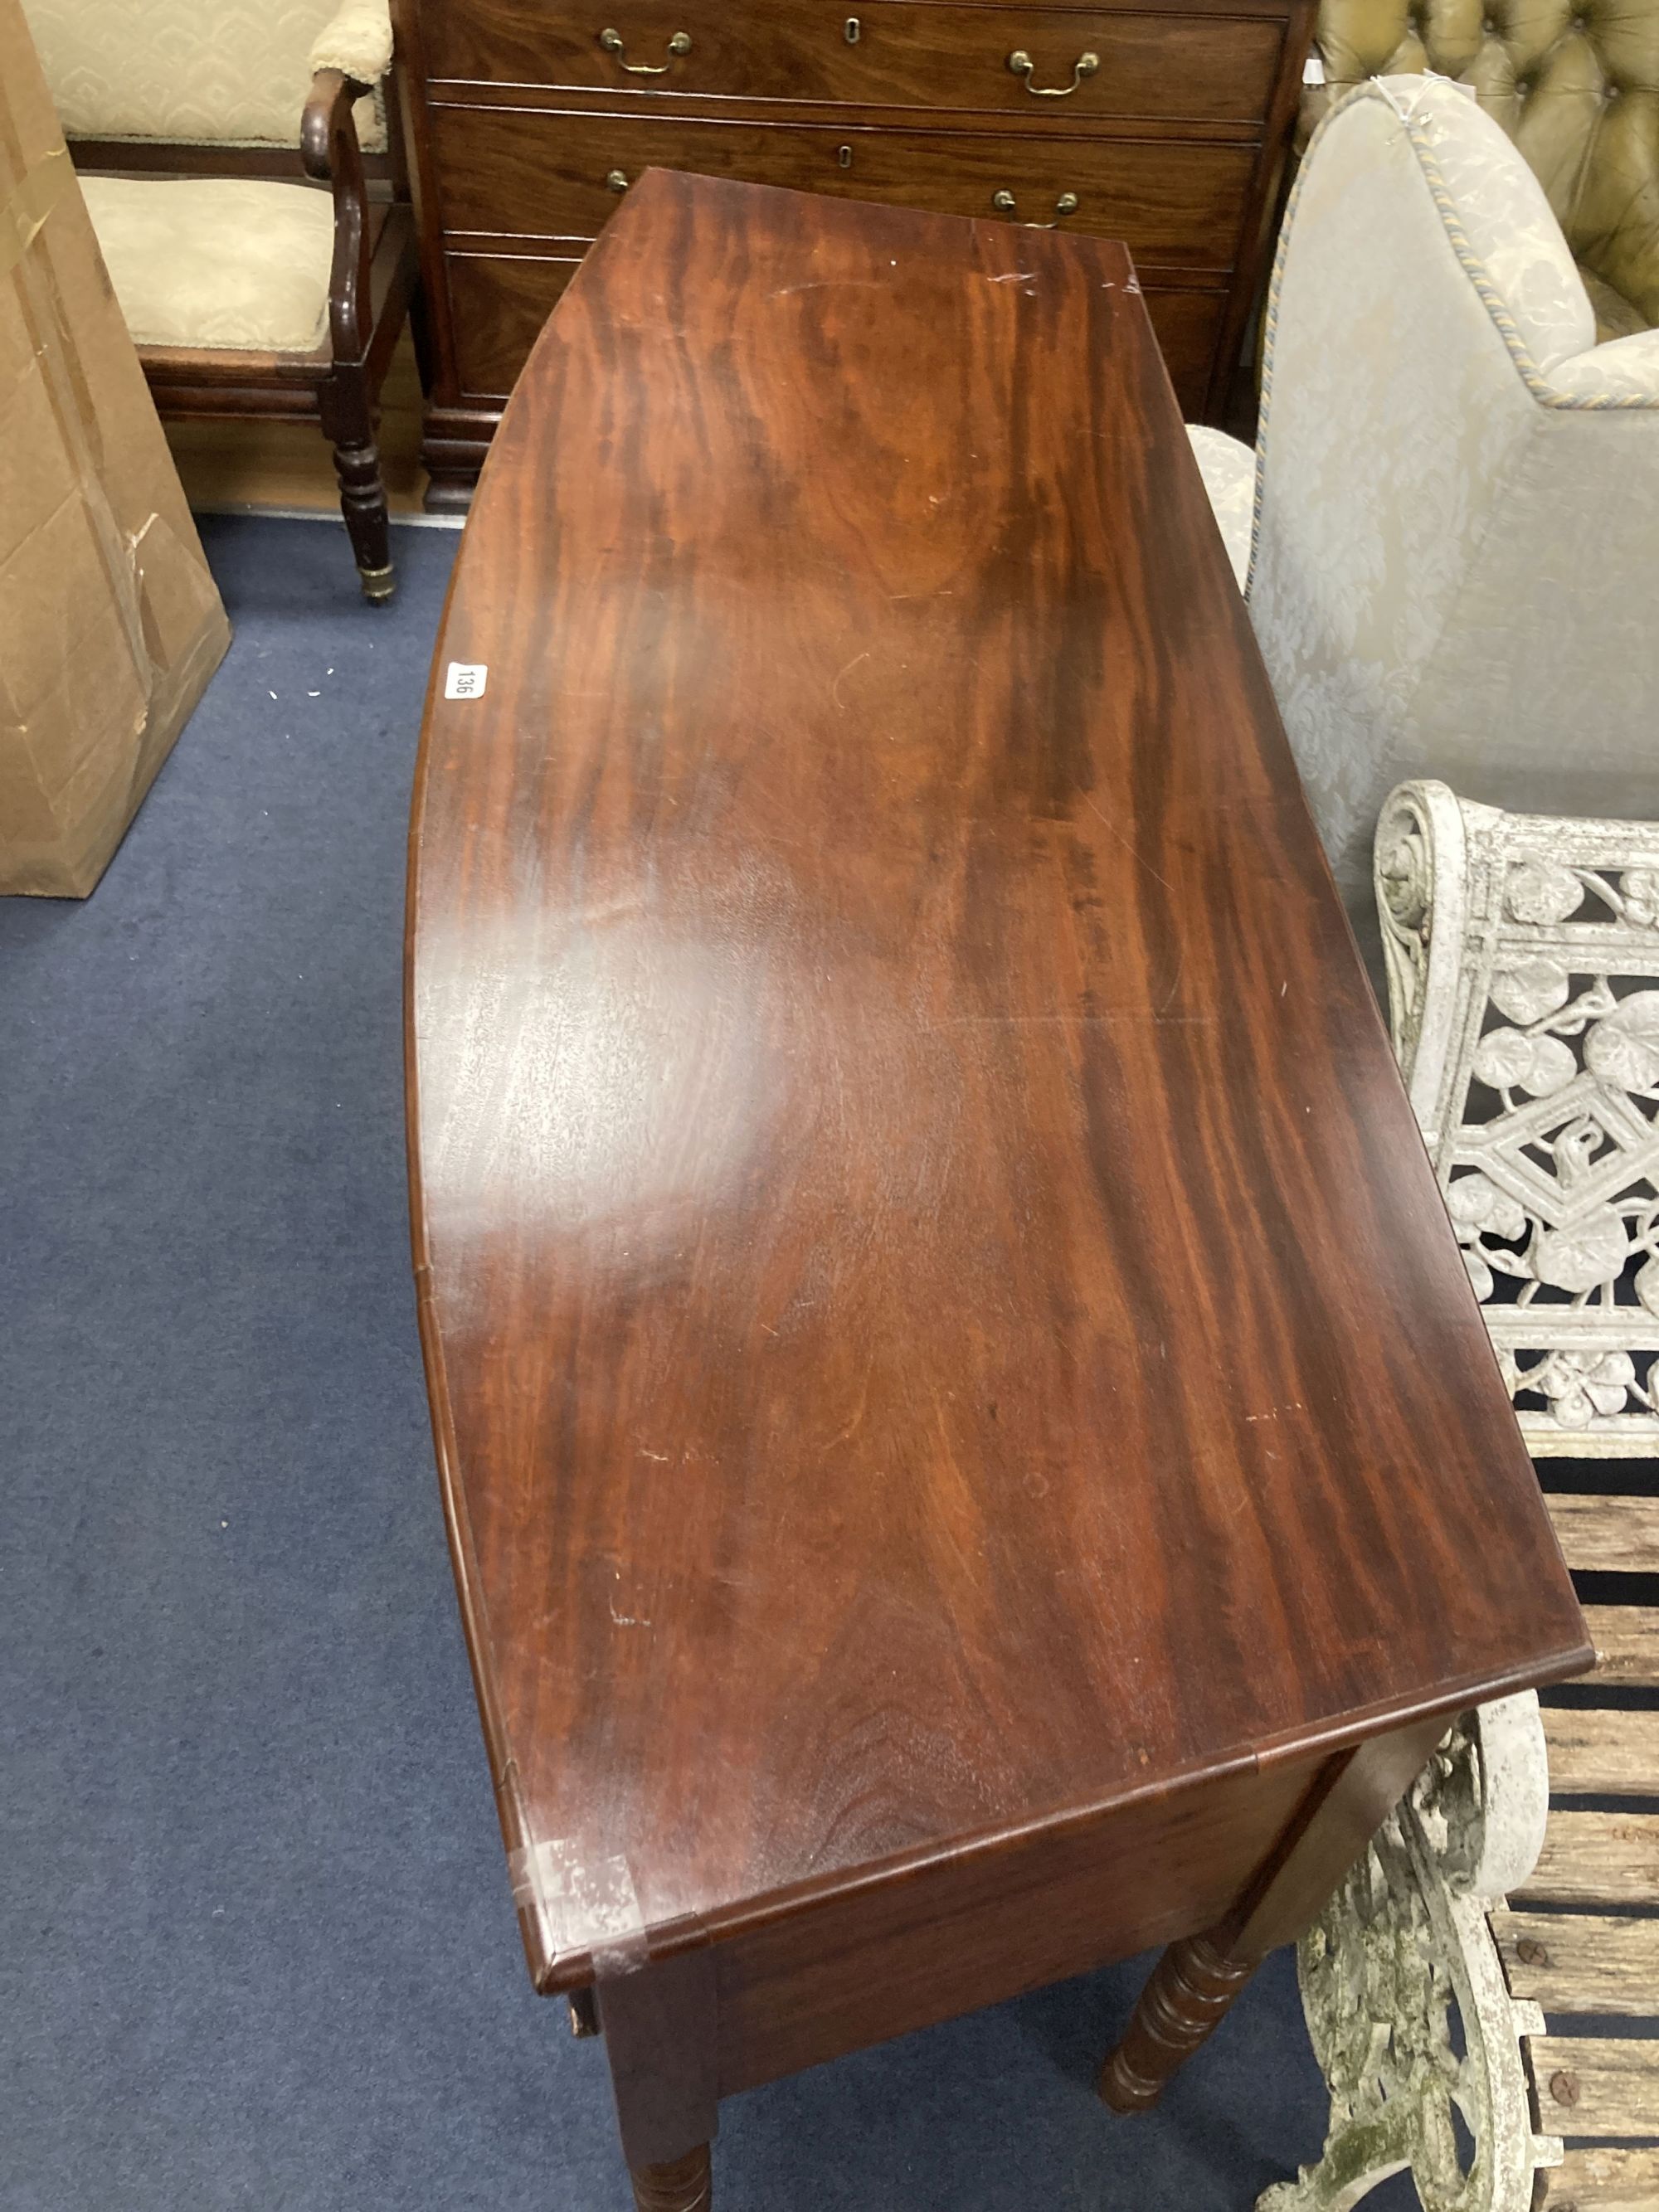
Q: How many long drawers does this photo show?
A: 3